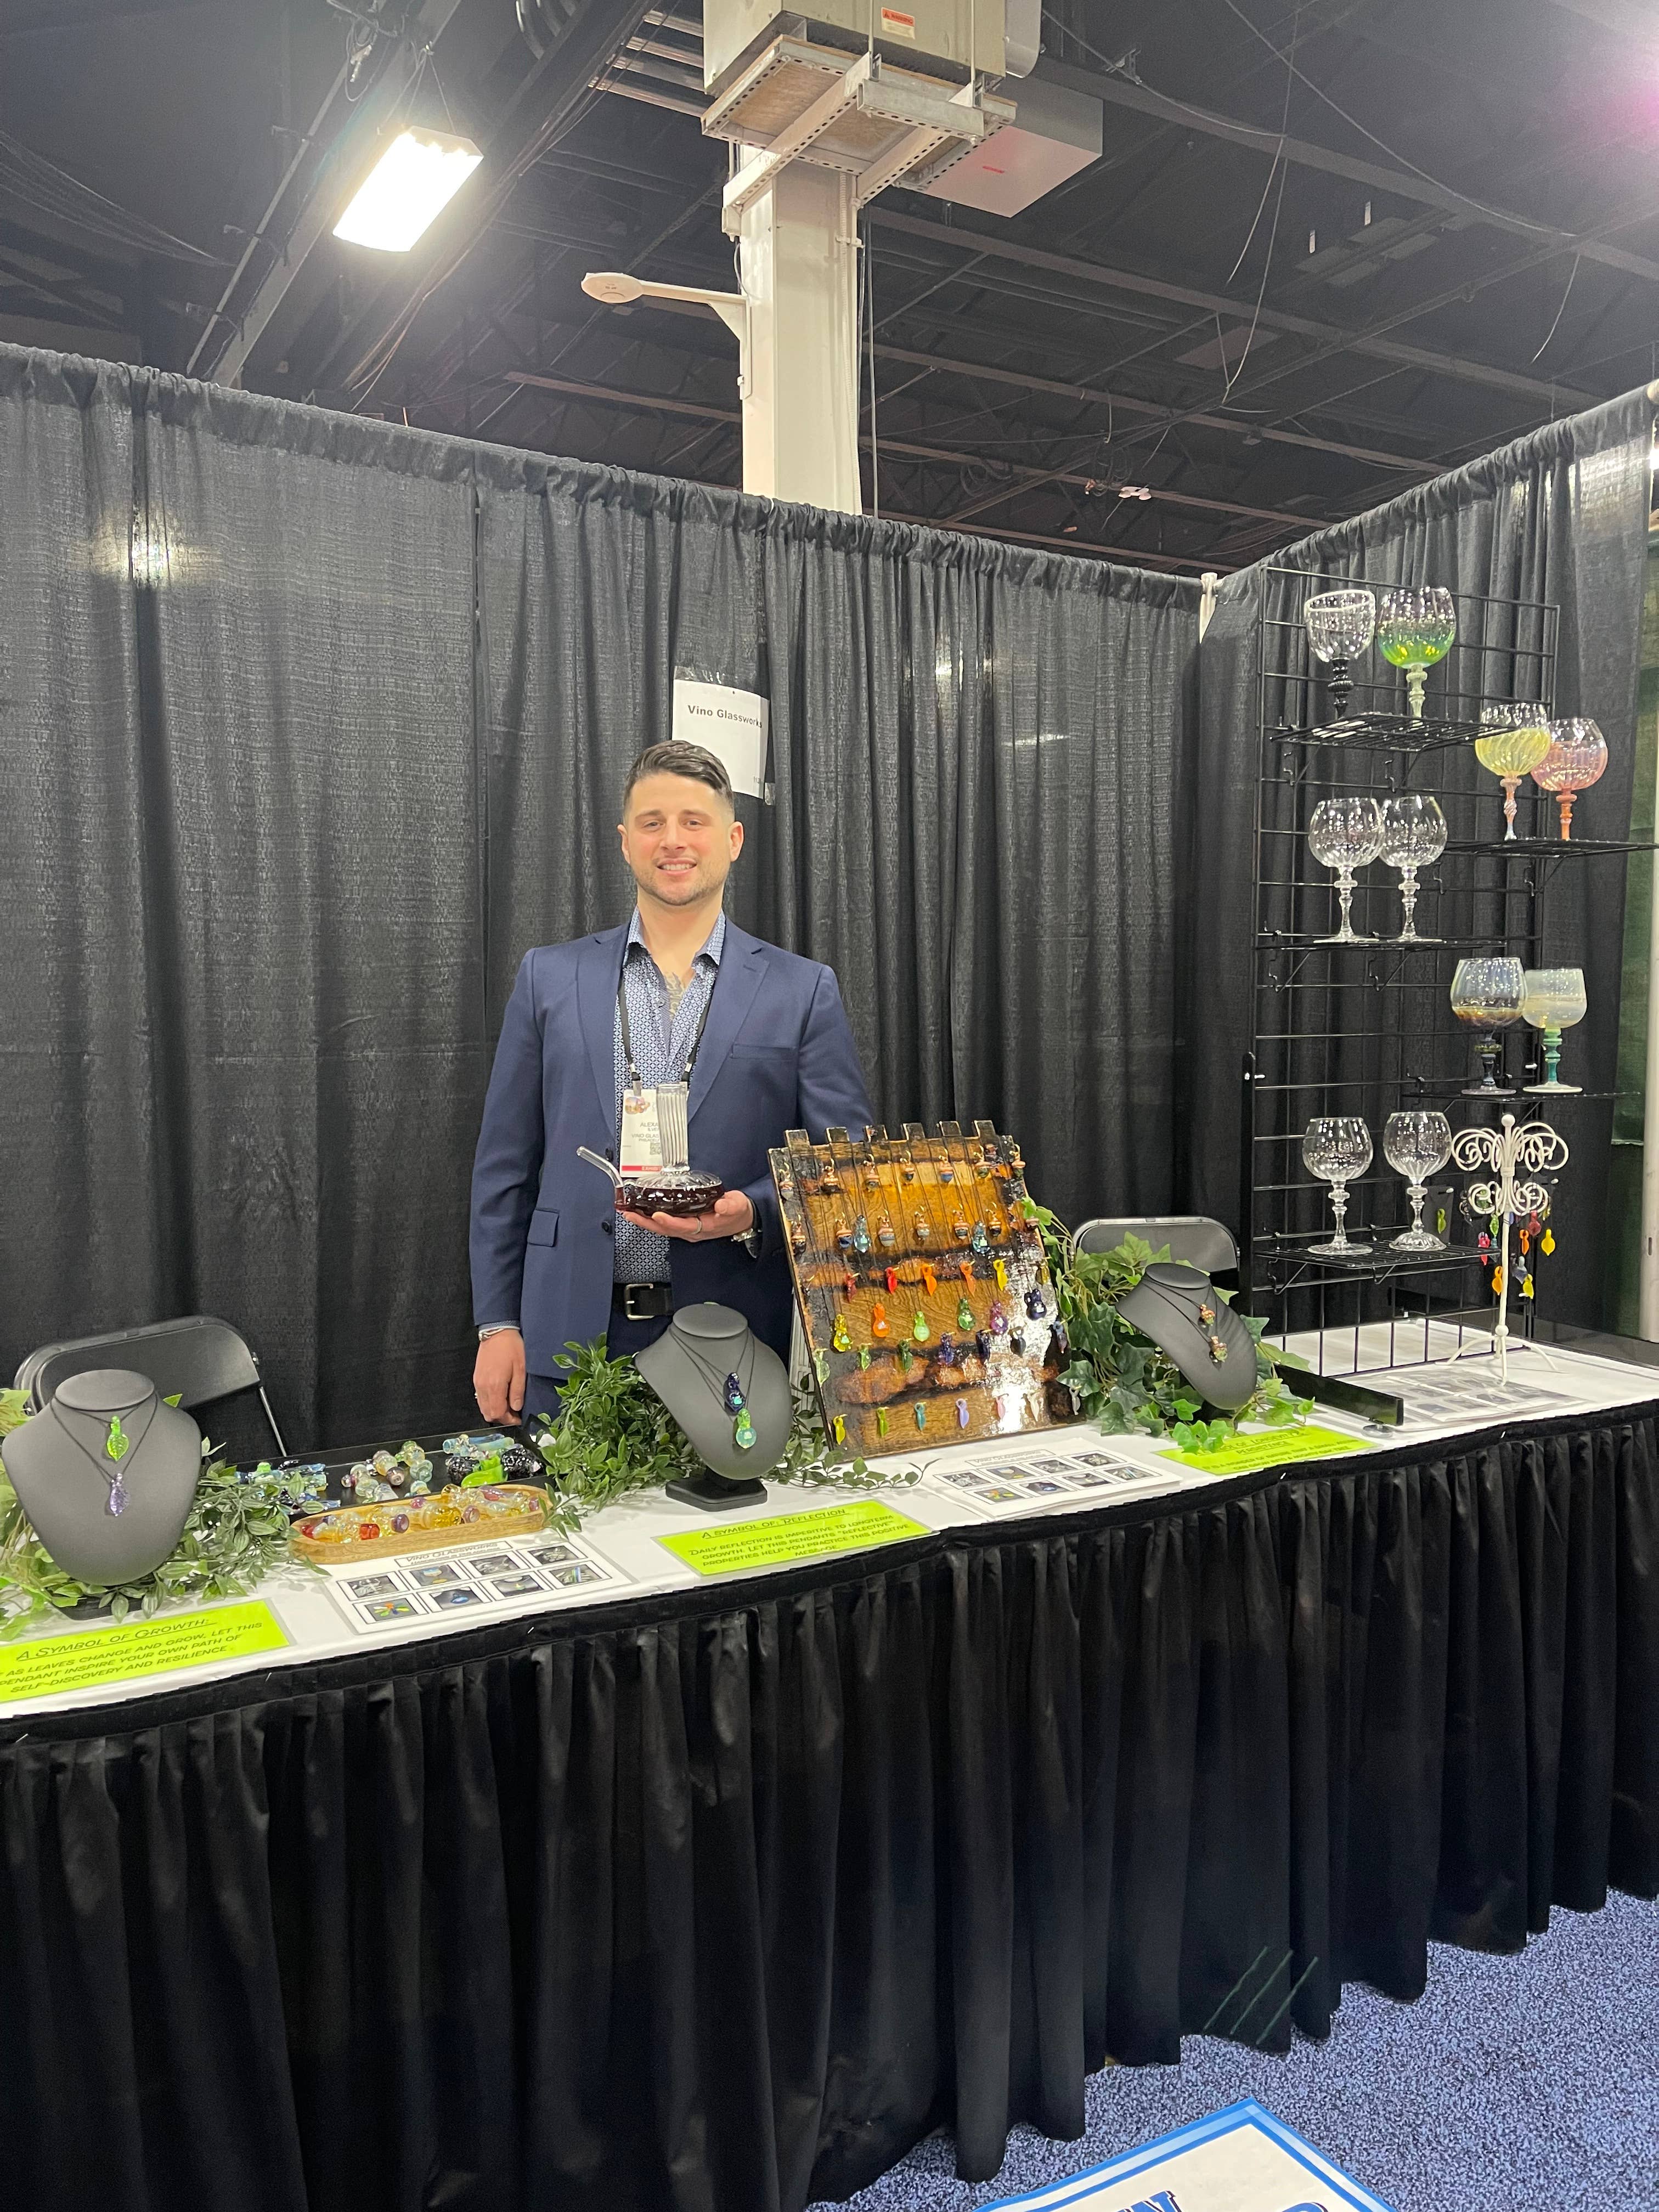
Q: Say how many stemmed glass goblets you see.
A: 10